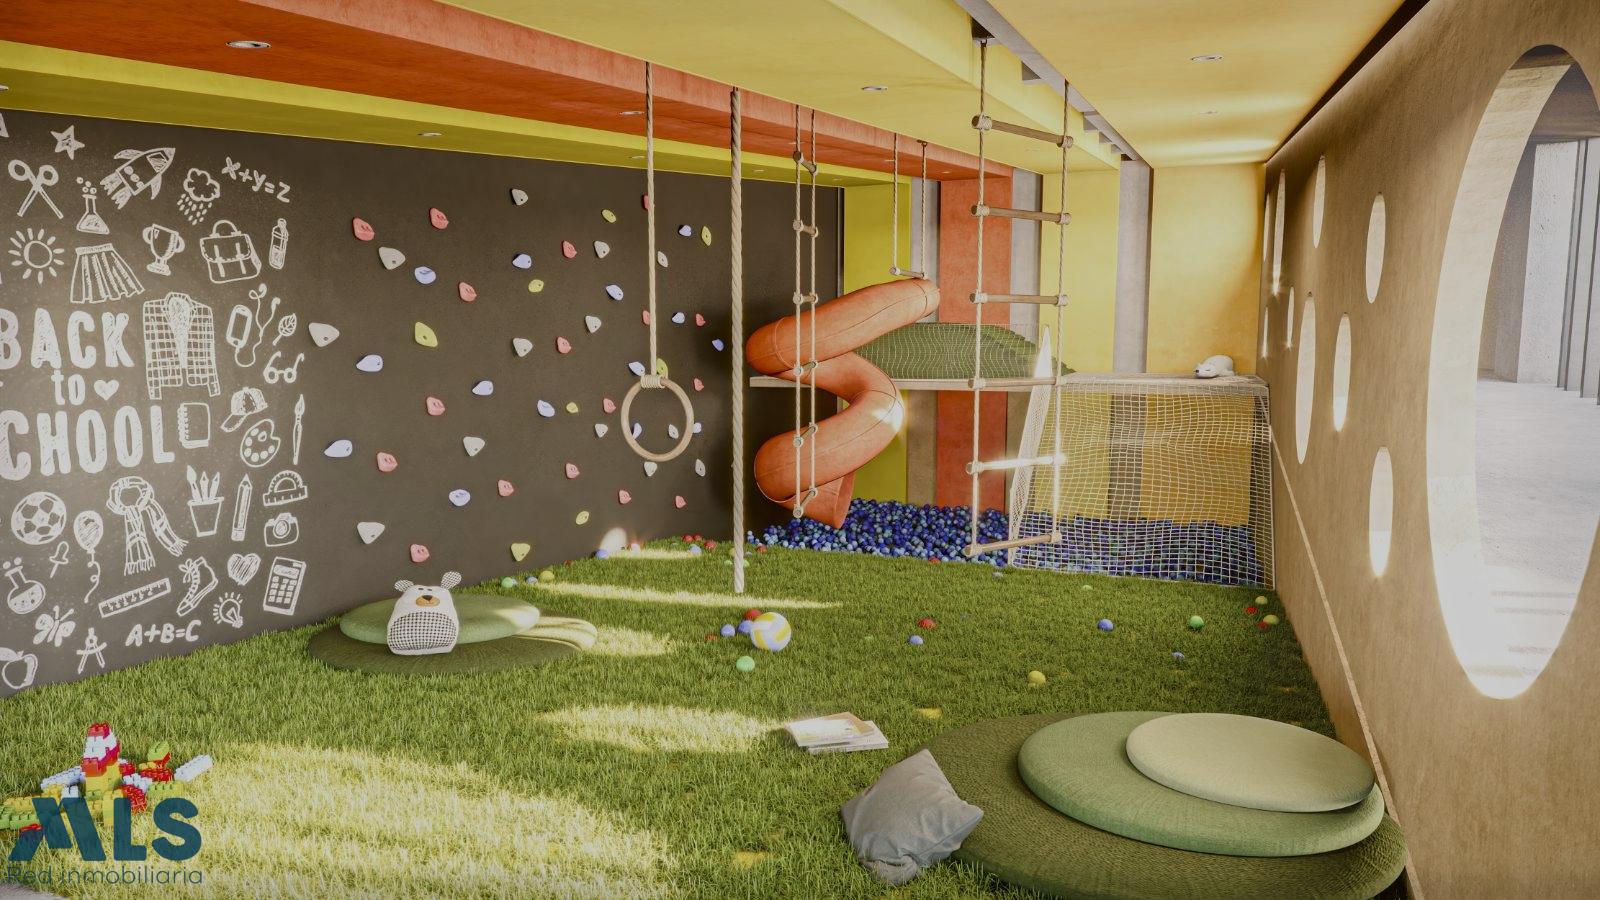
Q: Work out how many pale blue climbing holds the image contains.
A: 14